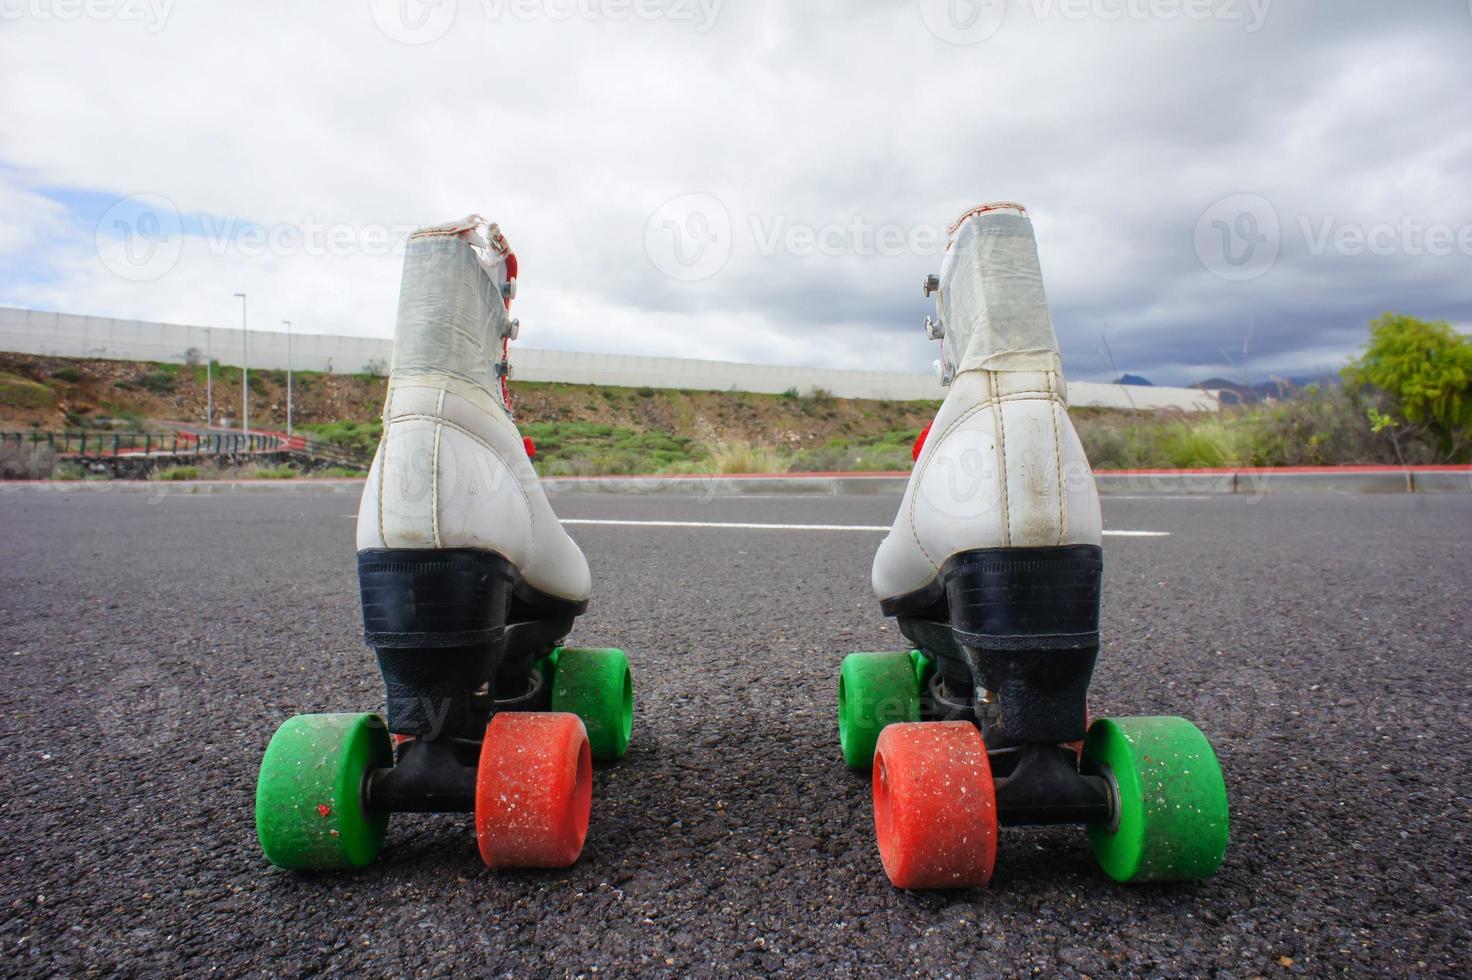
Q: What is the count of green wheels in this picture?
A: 4